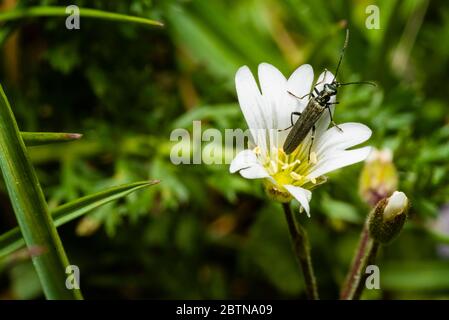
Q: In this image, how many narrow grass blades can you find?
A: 4